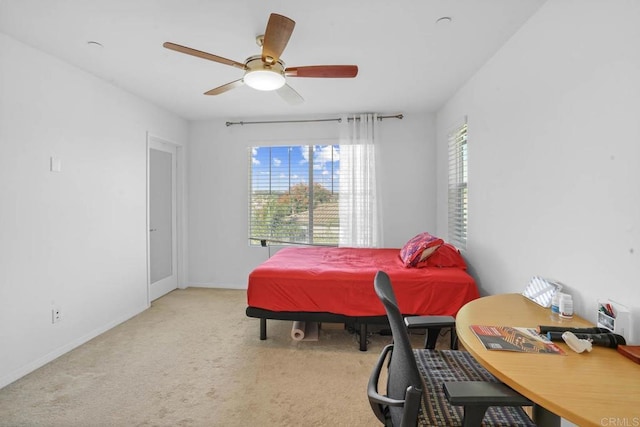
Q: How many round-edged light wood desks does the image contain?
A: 1